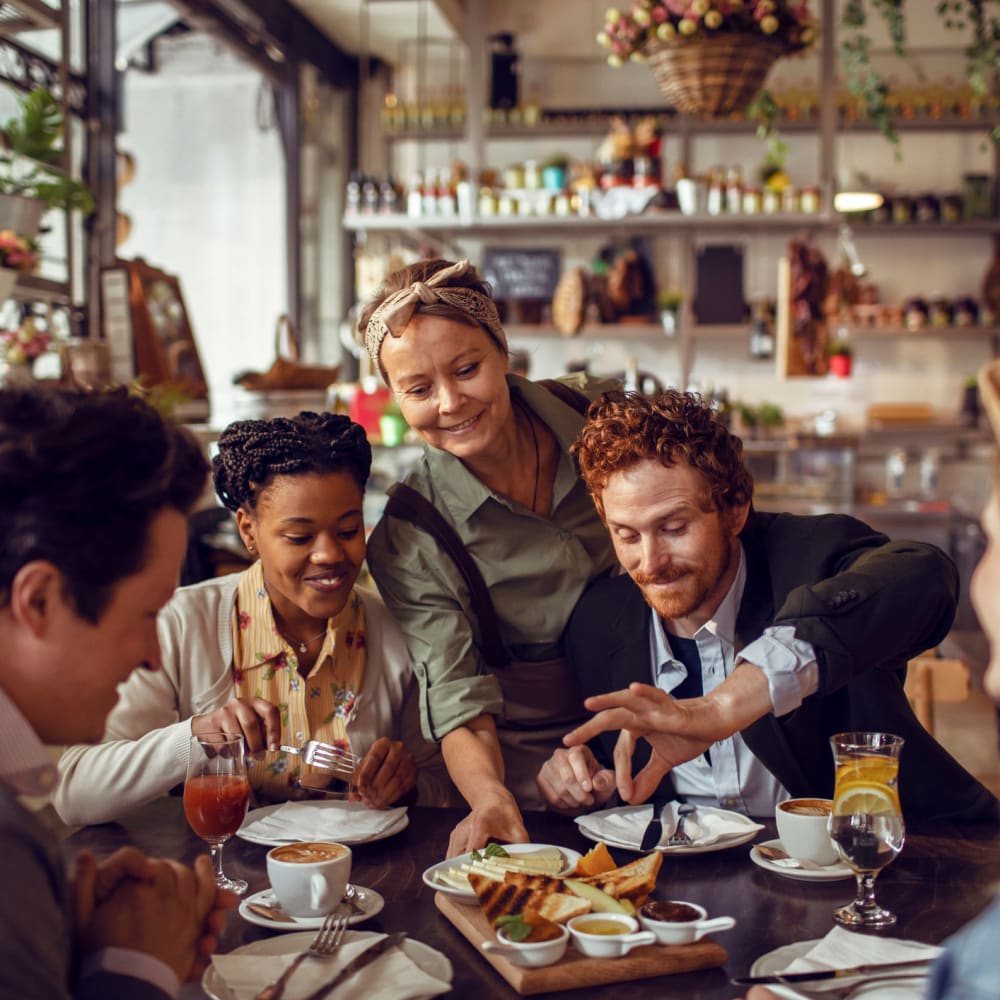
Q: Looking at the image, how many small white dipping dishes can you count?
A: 3